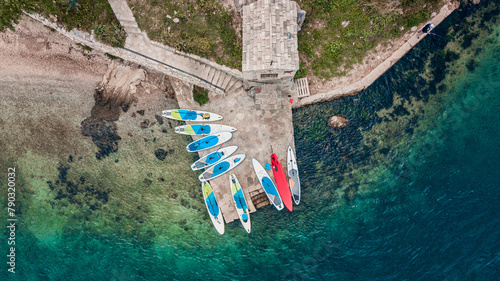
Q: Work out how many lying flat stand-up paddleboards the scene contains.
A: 10